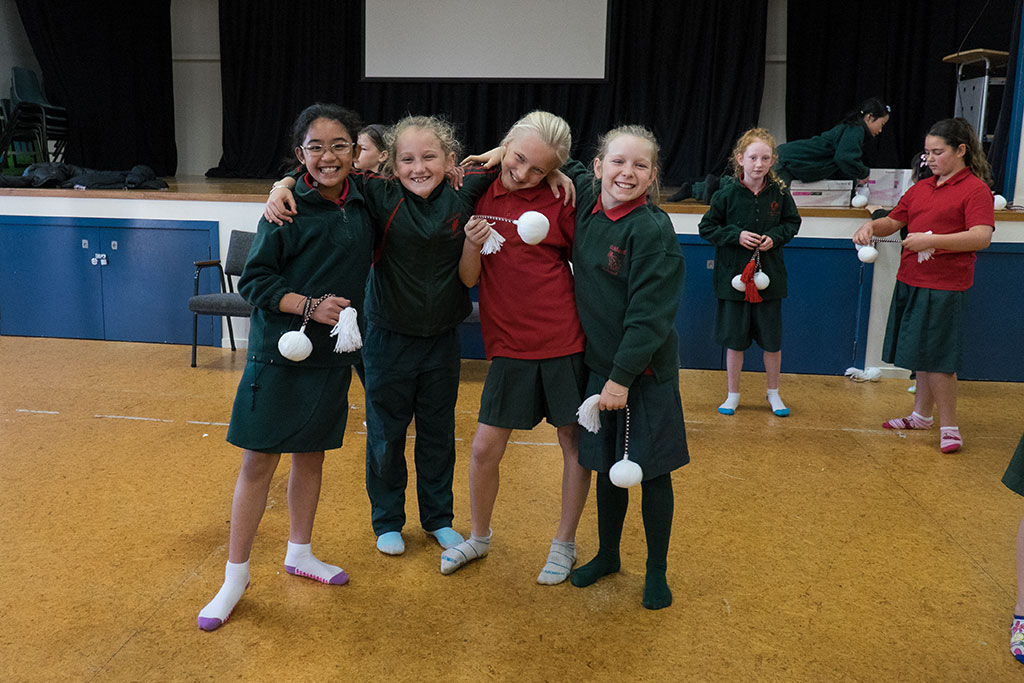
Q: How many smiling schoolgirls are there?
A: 4